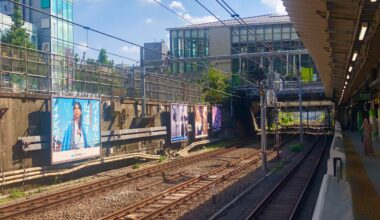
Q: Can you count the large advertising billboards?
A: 4